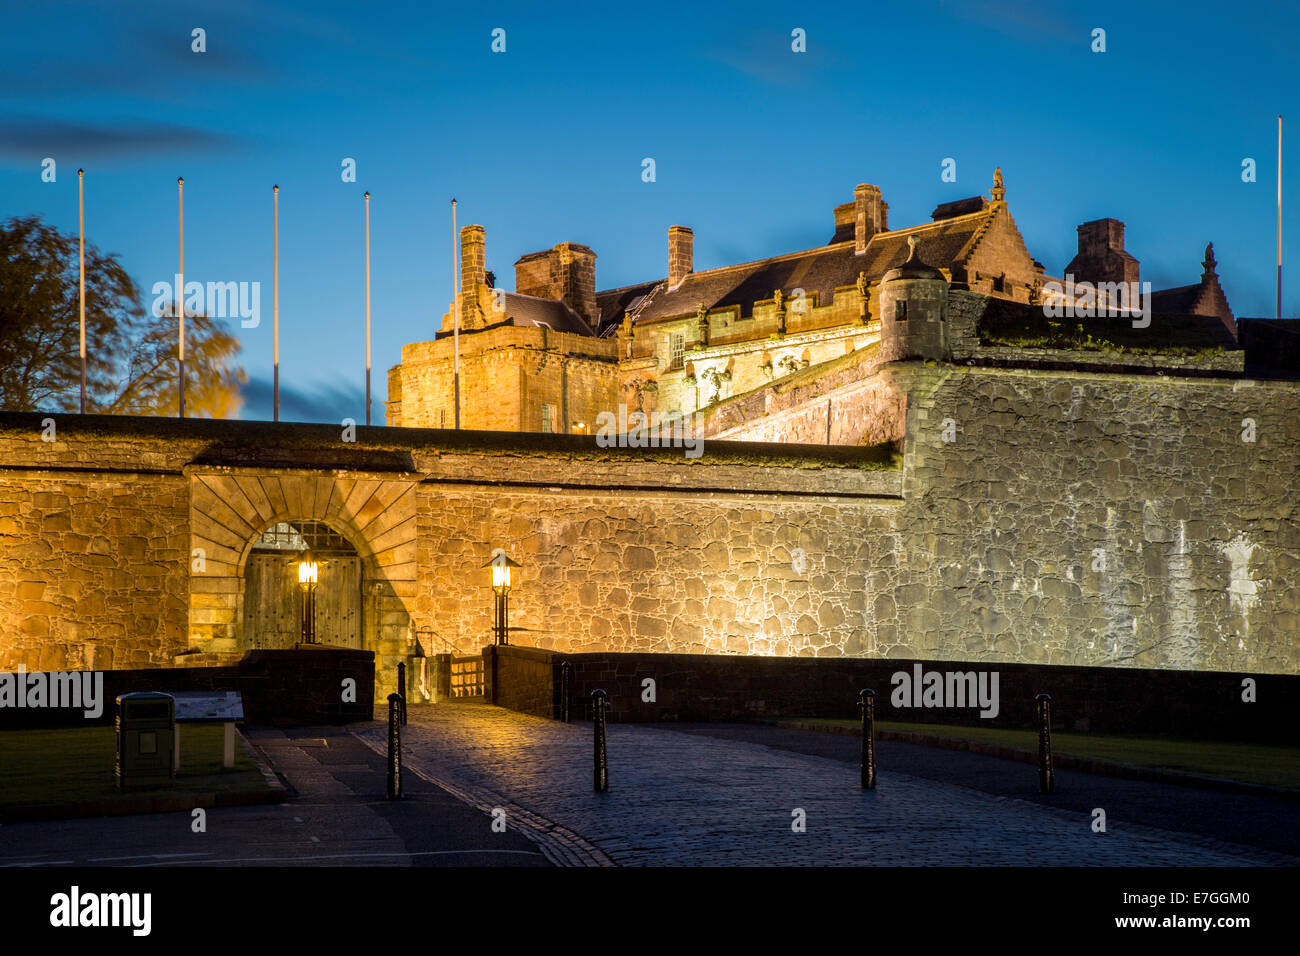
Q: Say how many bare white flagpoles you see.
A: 6